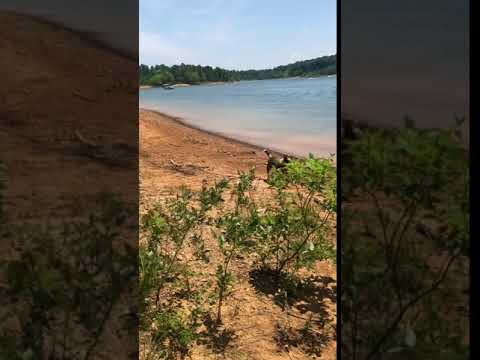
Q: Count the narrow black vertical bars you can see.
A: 2